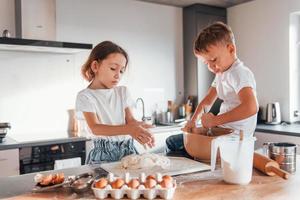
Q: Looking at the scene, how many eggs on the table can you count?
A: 7